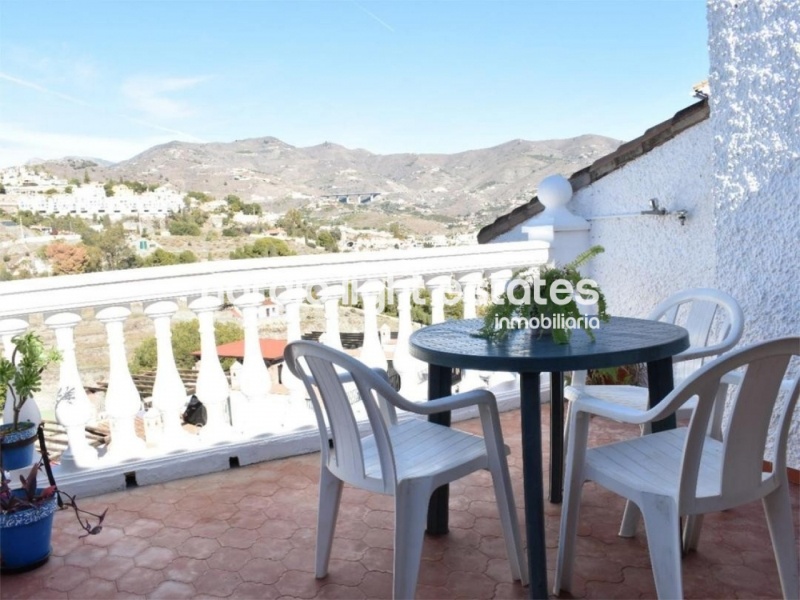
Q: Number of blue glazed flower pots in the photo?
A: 2